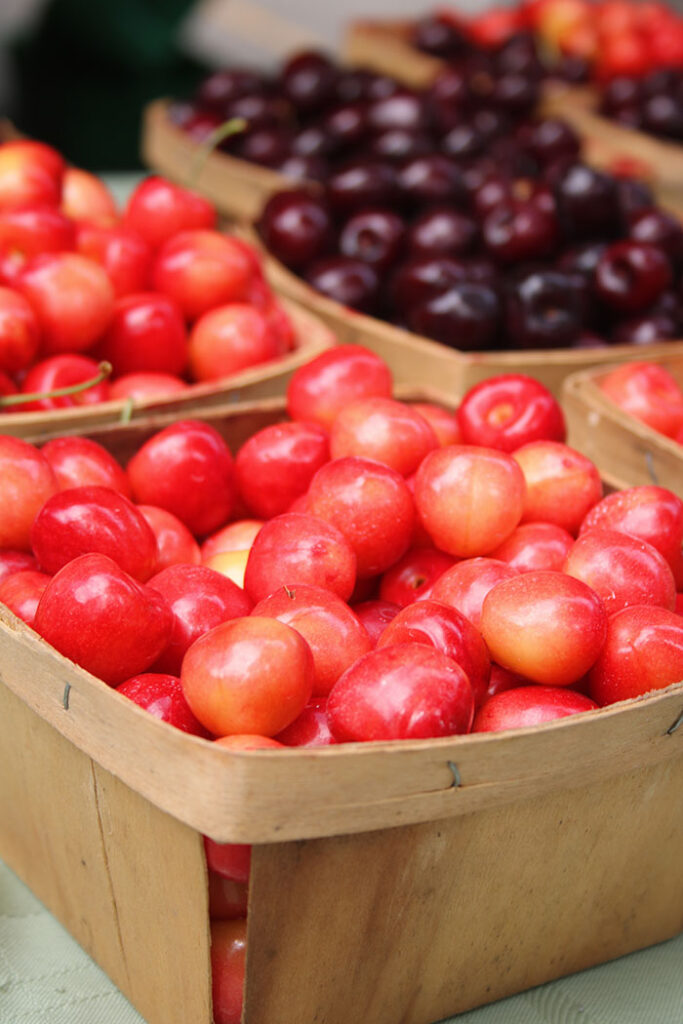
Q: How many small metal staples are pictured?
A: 4